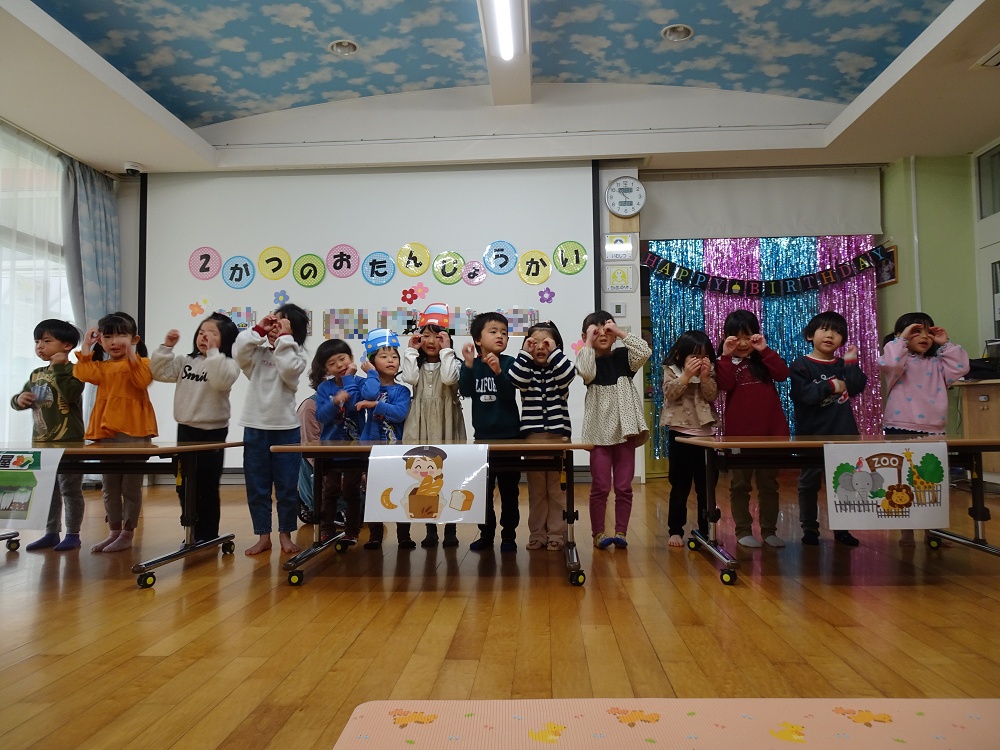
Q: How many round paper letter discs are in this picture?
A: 12